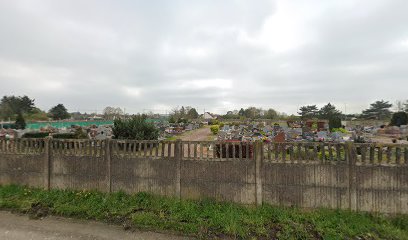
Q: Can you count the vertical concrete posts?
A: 5